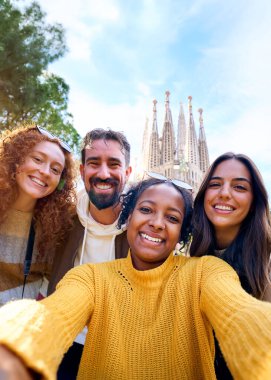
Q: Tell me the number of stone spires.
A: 6